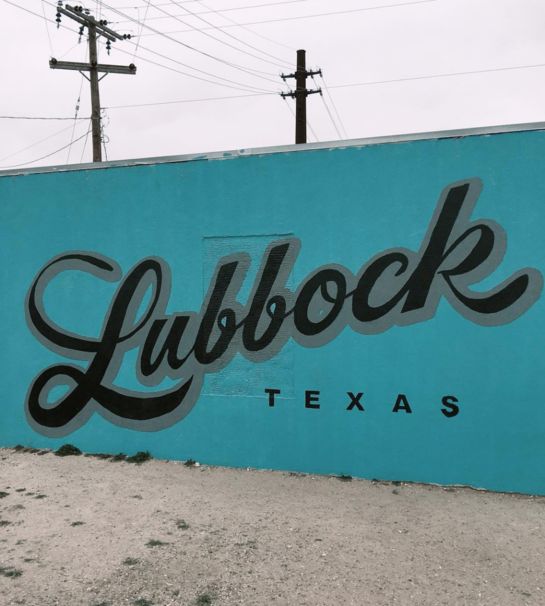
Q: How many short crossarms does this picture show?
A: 2